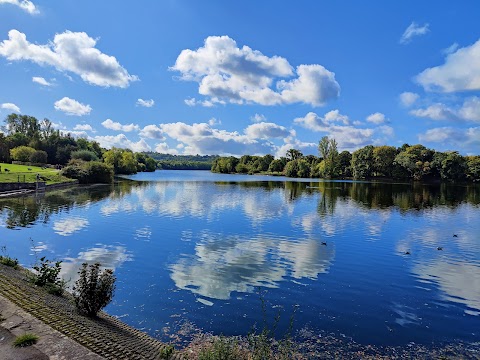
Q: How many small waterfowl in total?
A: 4